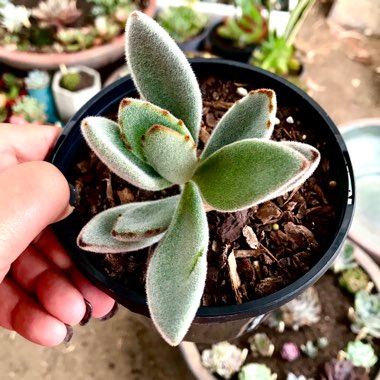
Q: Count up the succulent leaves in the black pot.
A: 10